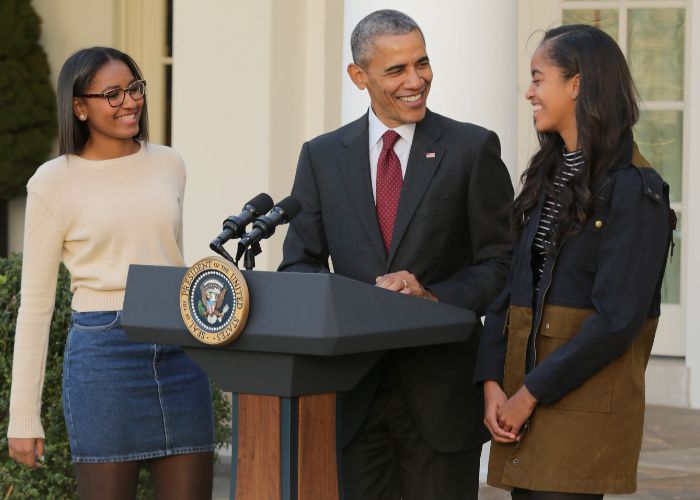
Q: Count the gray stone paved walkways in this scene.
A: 1